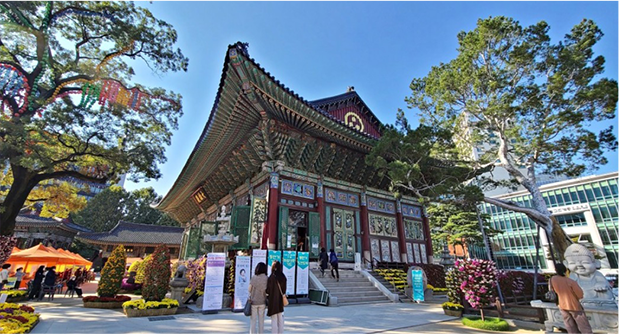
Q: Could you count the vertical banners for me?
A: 7